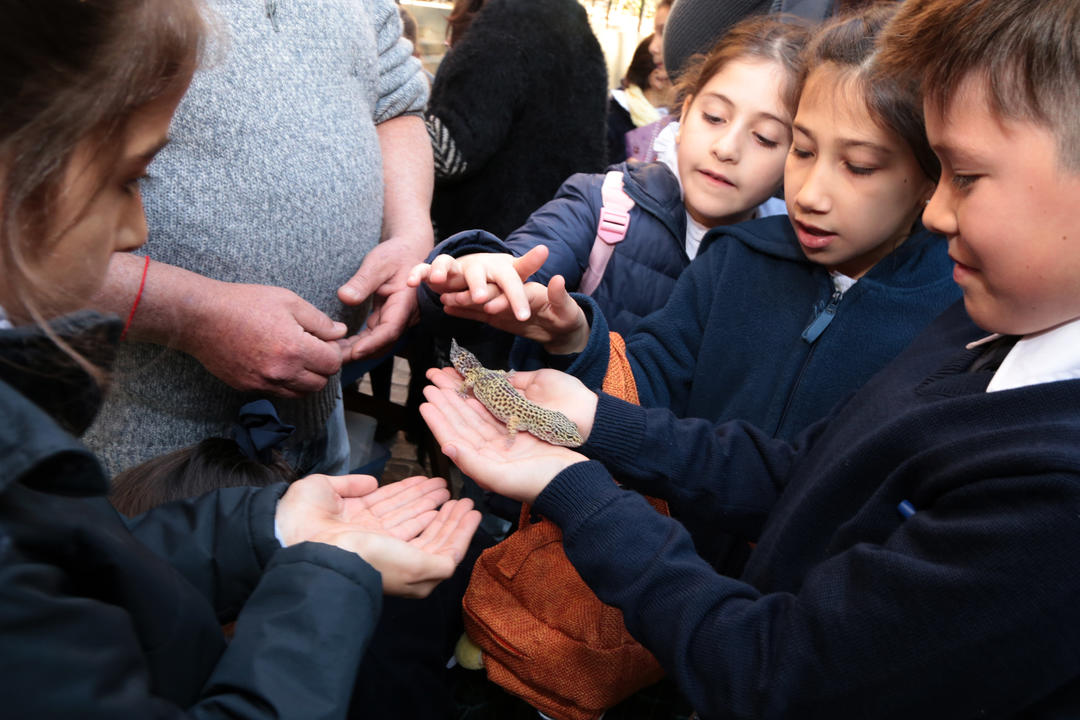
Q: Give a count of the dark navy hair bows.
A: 1